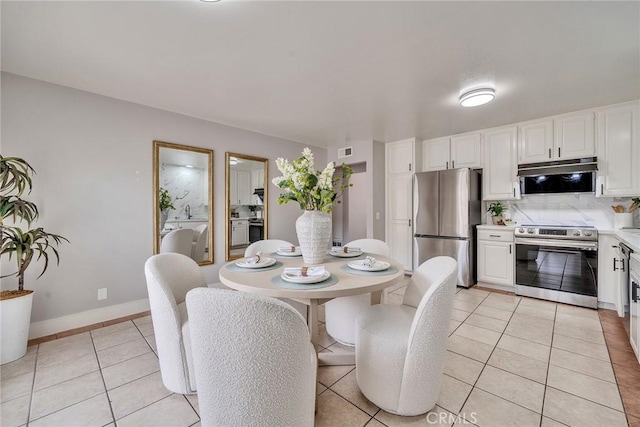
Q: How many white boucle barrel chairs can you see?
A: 5